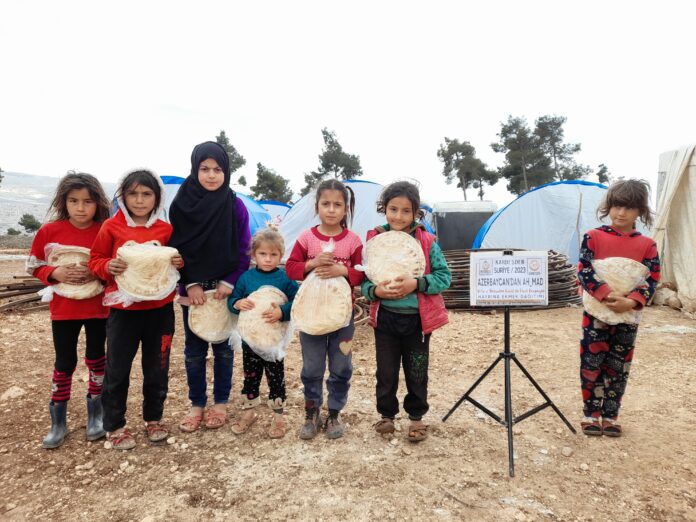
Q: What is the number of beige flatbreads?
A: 7